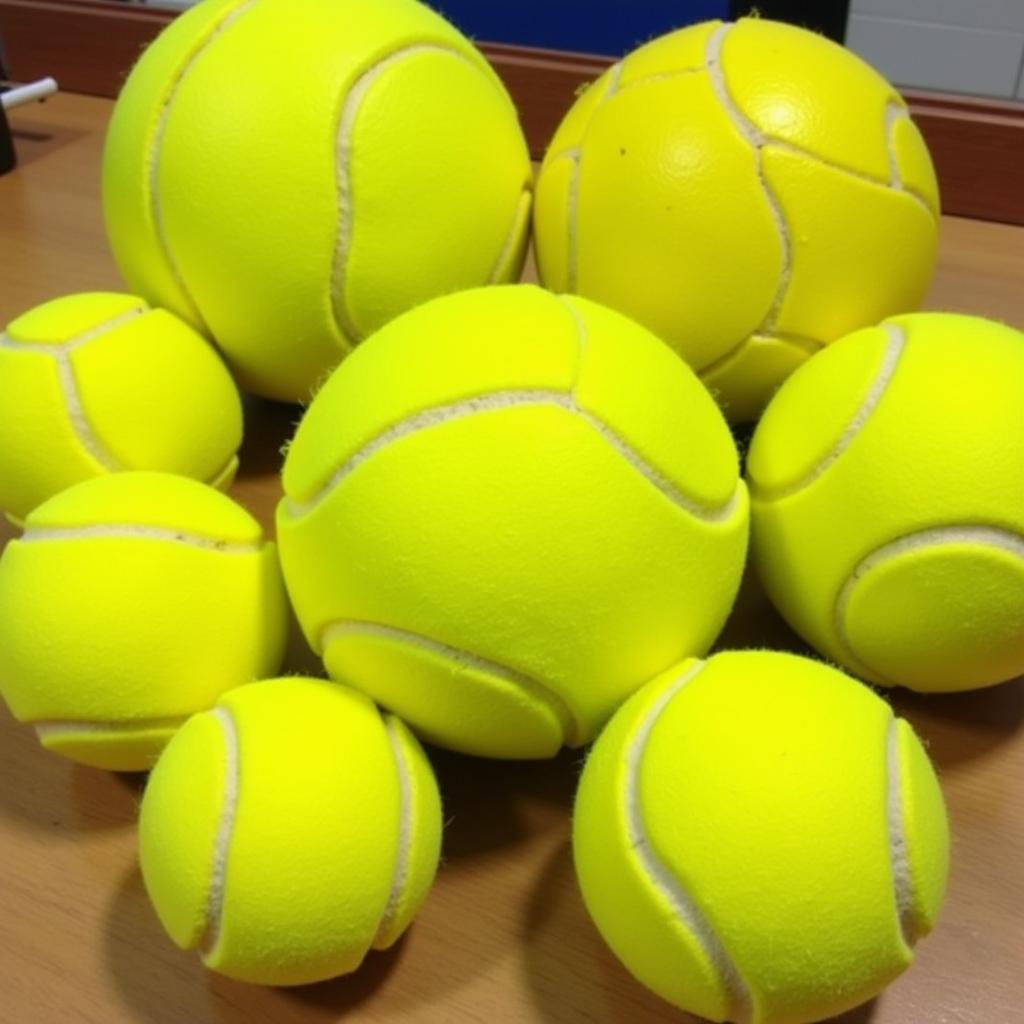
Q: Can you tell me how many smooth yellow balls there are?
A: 1